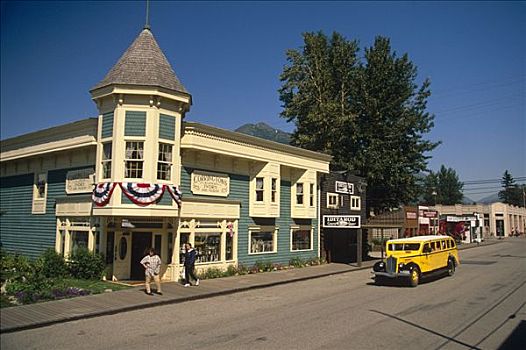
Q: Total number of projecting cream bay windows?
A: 2